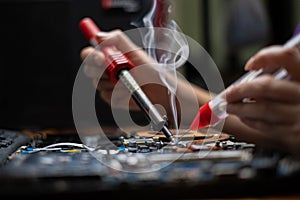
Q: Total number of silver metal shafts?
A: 1